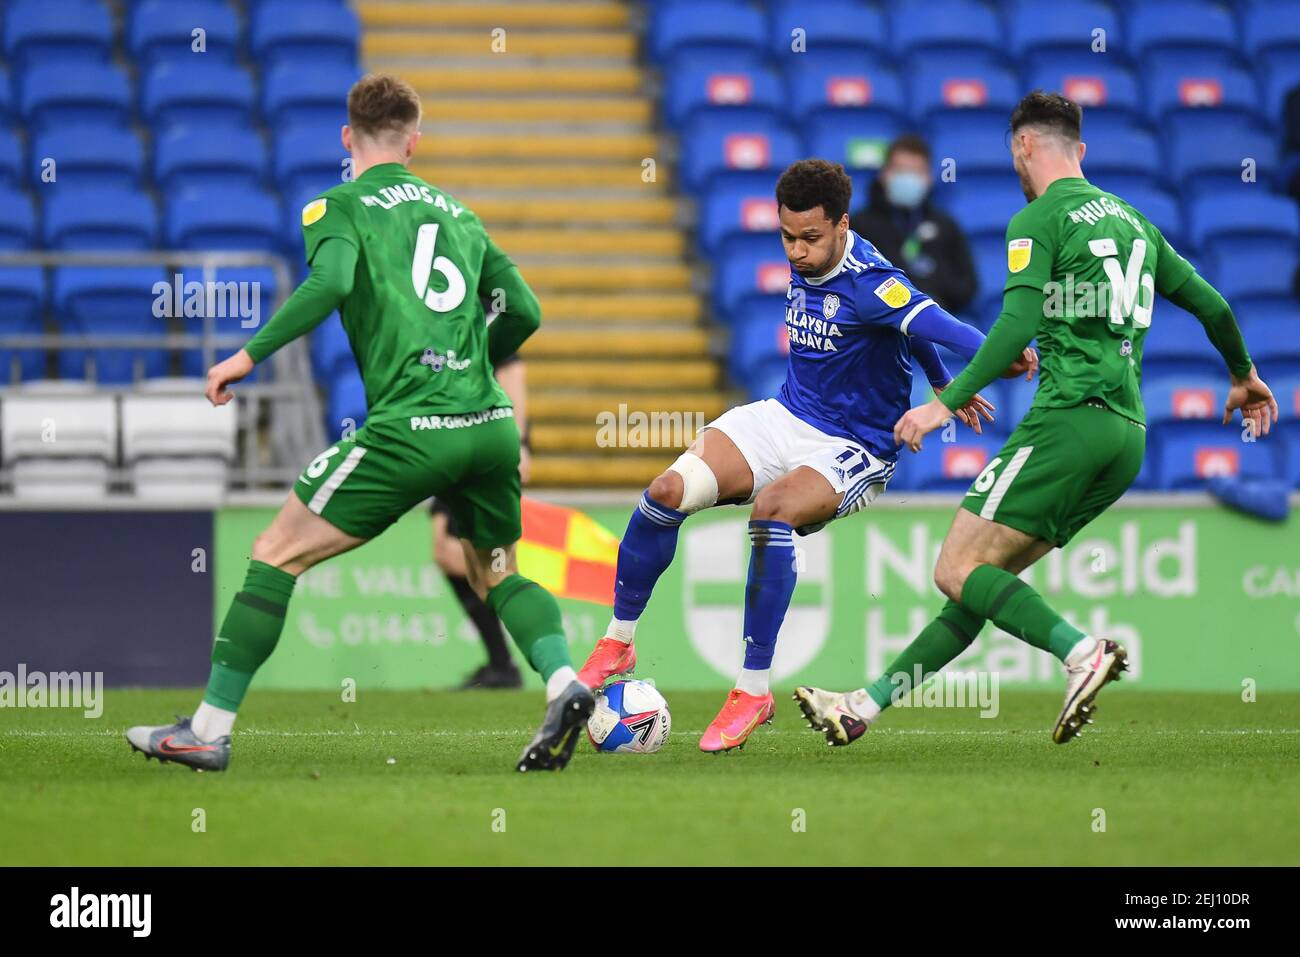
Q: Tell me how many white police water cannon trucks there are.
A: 0